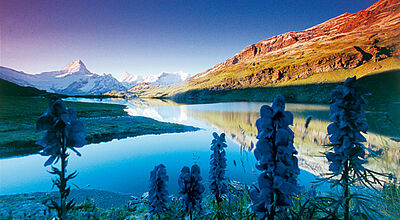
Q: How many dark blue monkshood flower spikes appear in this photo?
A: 6